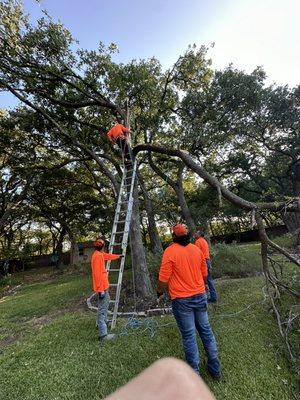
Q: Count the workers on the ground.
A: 3